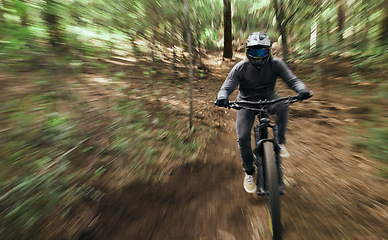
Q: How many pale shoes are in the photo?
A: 2